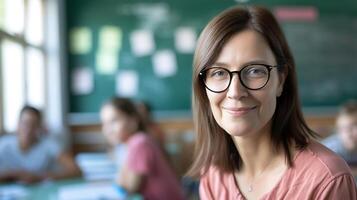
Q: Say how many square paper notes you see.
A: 8